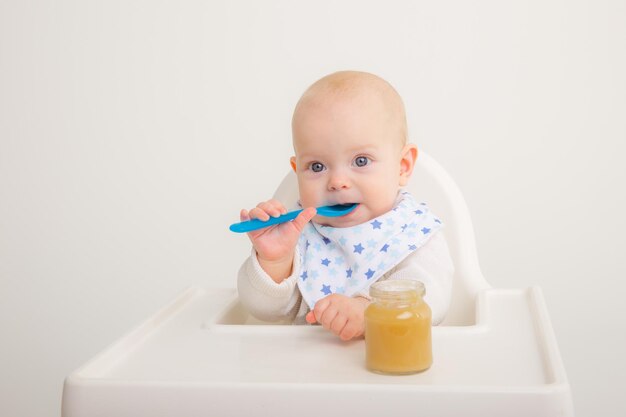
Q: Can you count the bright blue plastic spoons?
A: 1